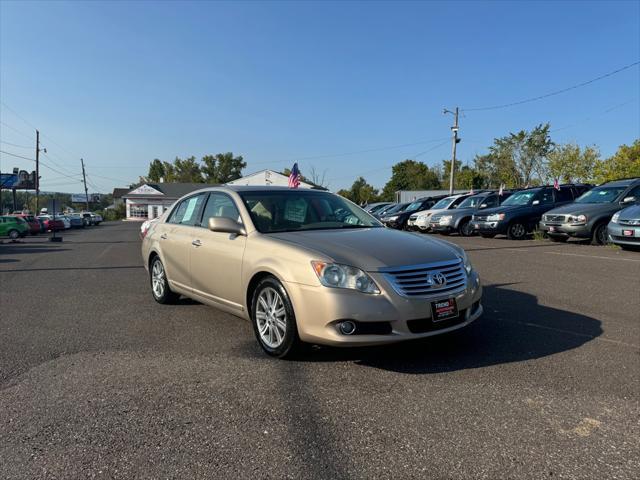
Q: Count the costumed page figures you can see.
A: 0